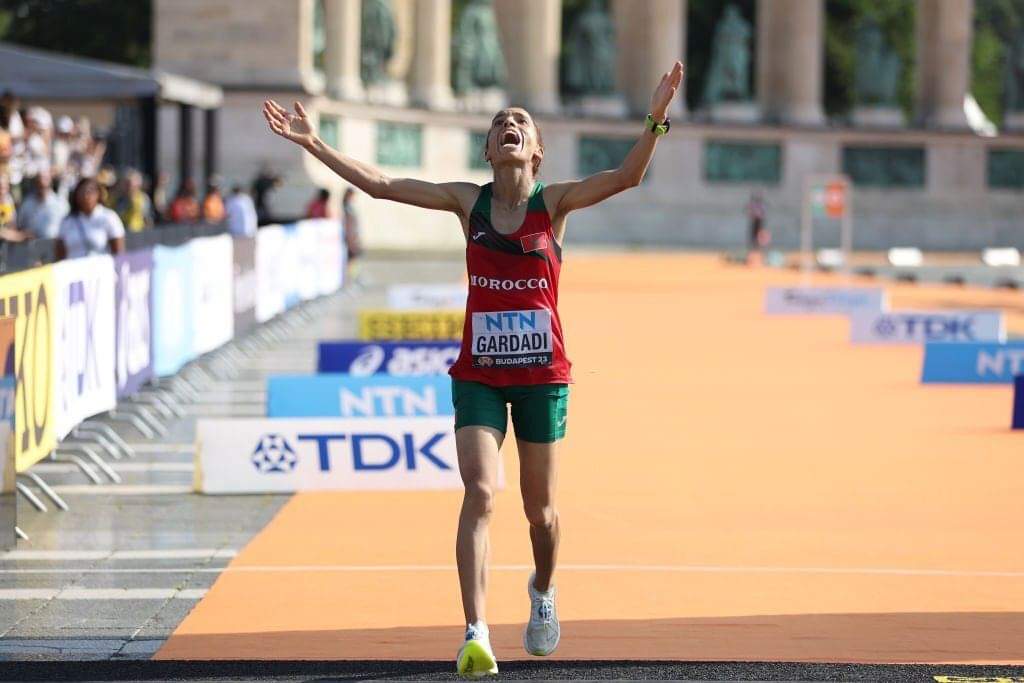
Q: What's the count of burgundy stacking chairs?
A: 0